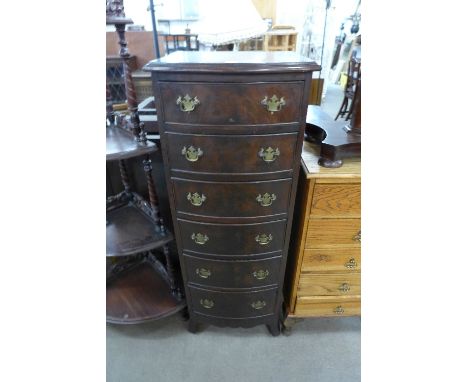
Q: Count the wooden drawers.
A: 11